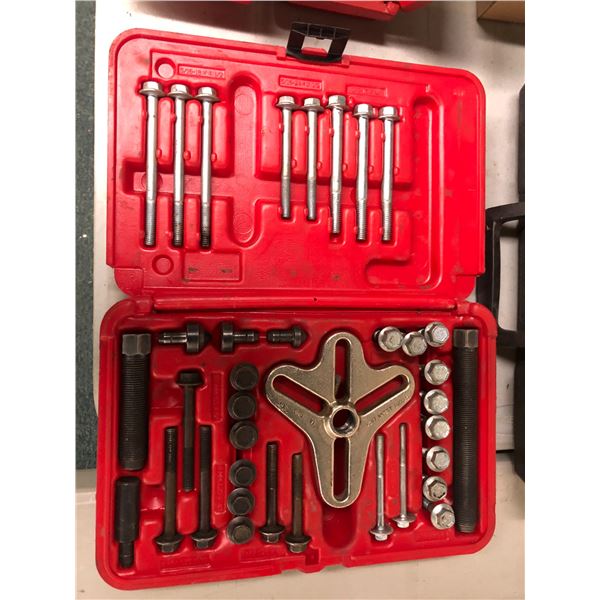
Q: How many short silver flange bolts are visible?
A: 9